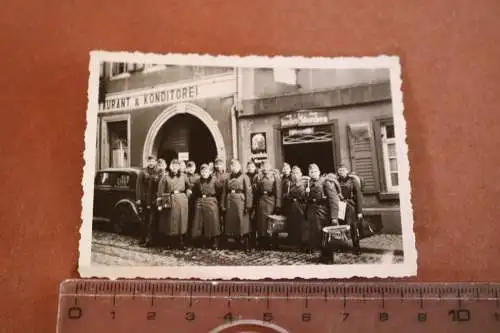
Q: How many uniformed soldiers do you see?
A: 15